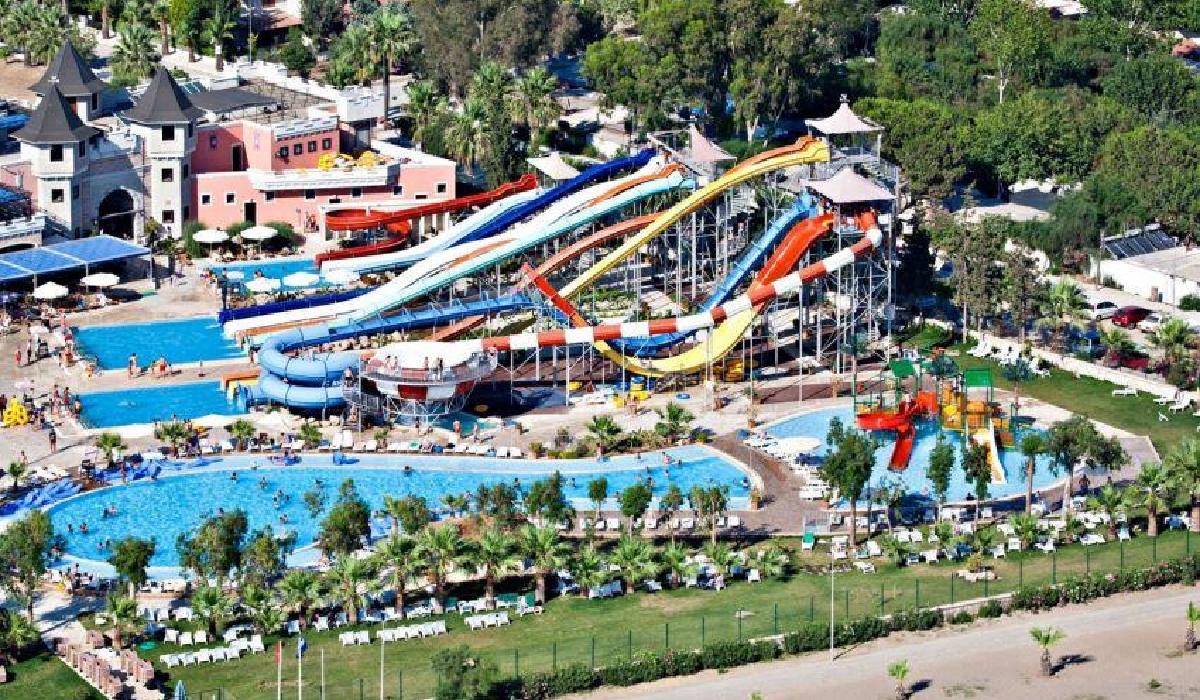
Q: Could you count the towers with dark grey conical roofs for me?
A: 3